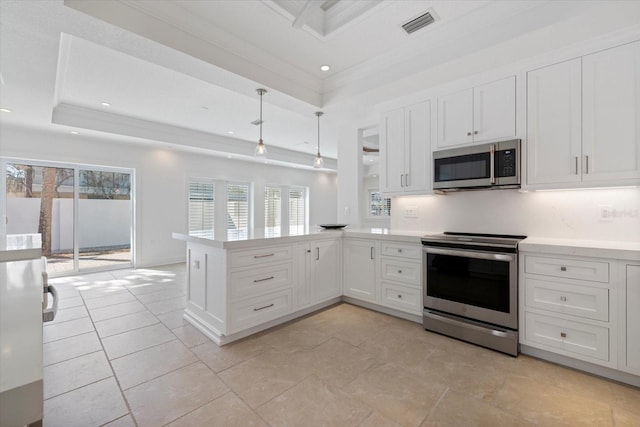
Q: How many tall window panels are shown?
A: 4